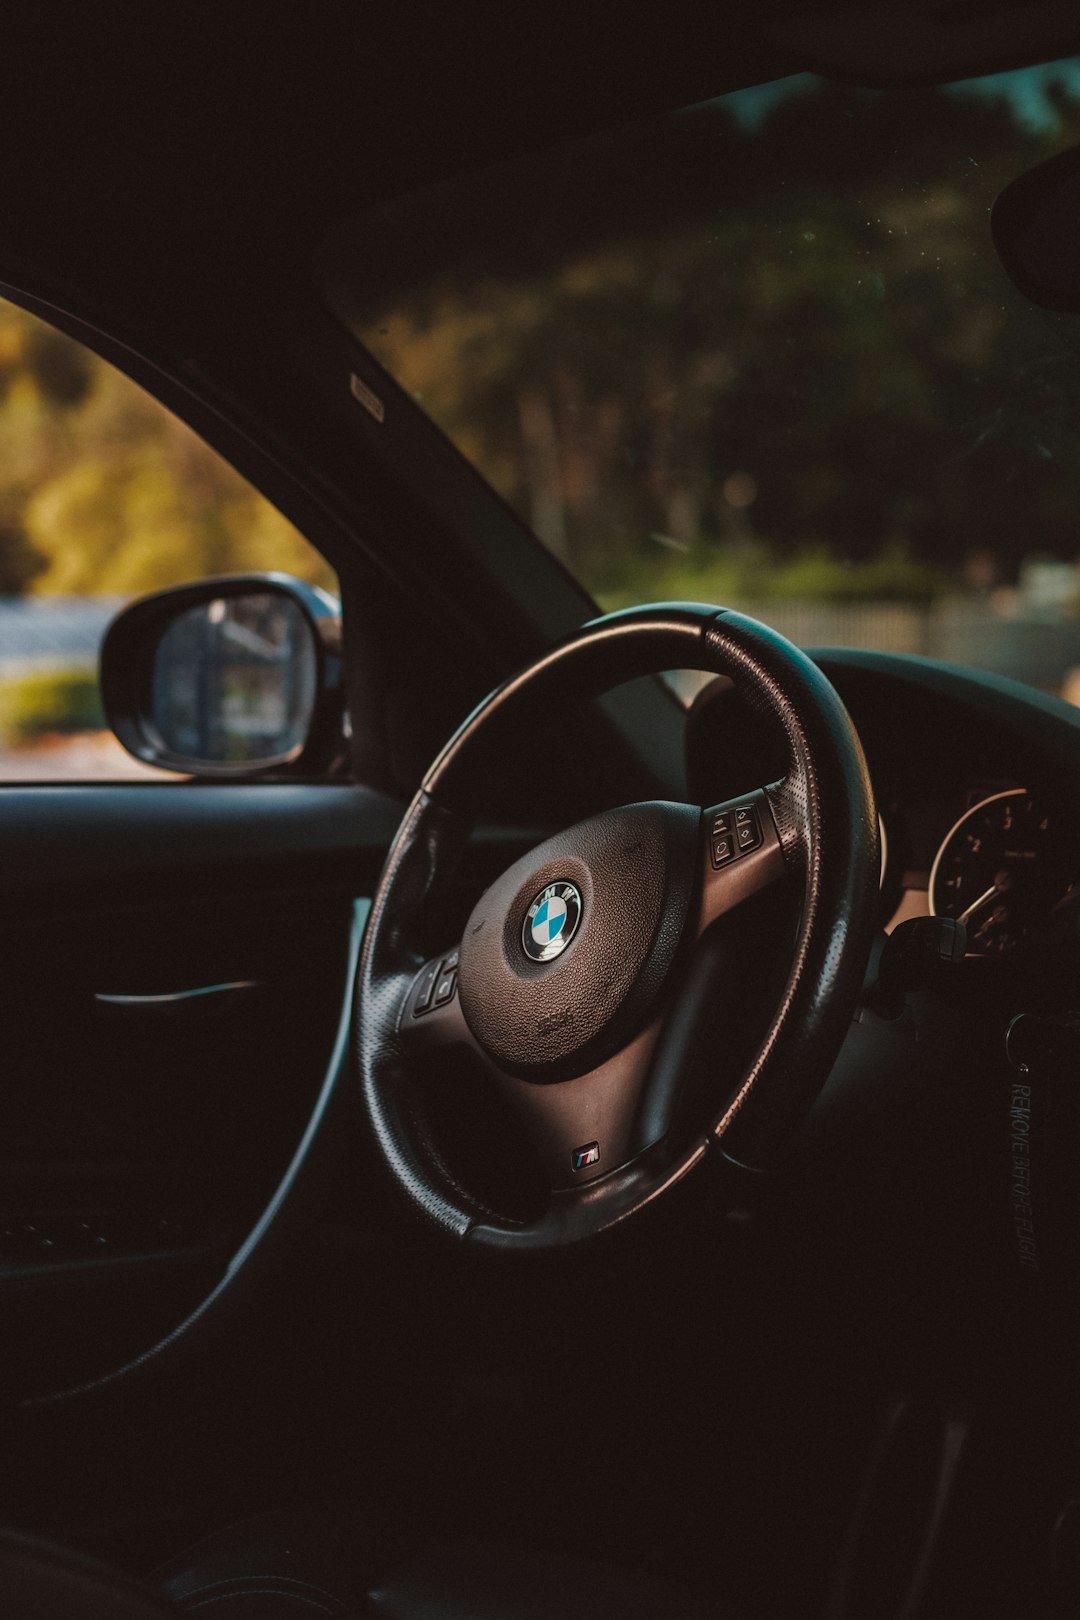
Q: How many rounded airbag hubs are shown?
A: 1